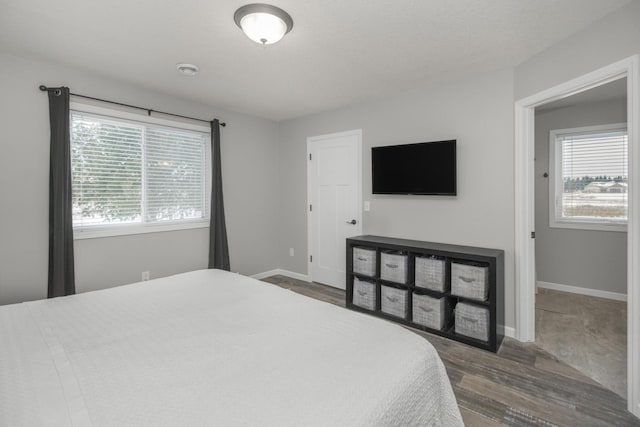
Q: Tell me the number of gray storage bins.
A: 8